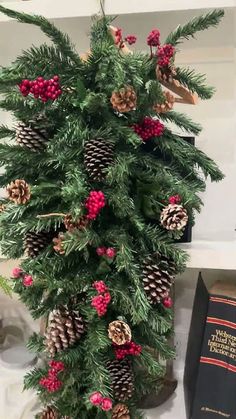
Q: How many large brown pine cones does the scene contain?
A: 6